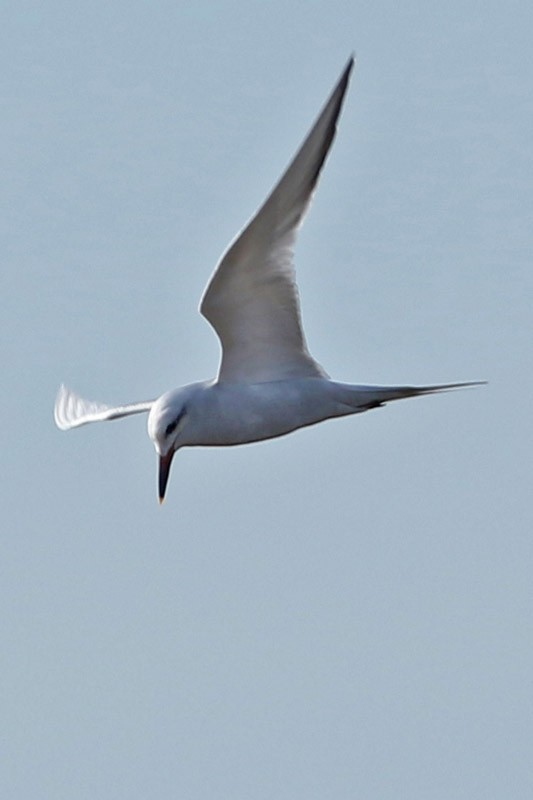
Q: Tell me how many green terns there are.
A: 0